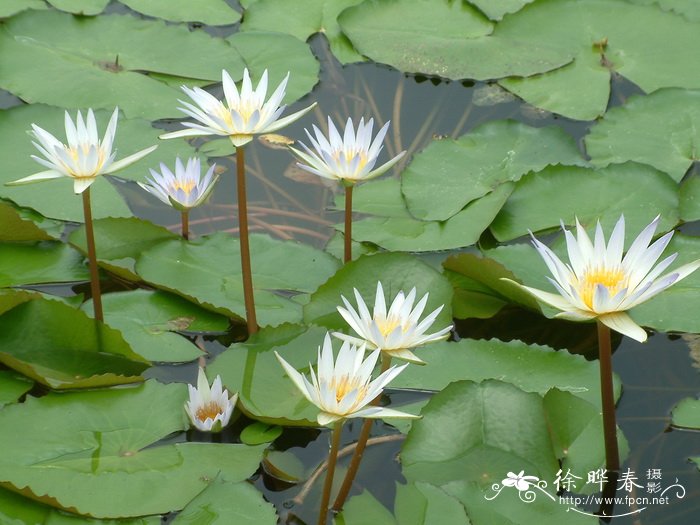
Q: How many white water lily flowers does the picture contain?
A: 8